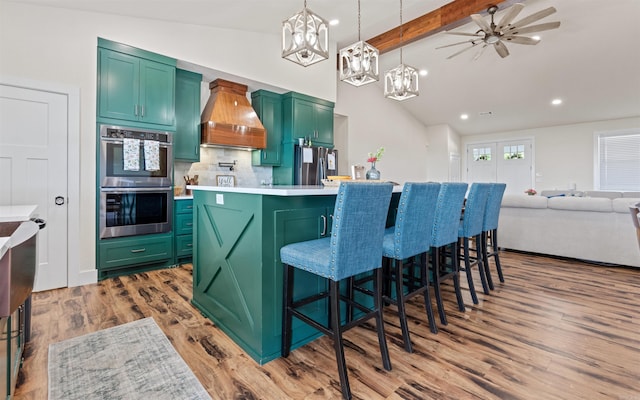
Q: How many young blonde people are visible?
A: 0